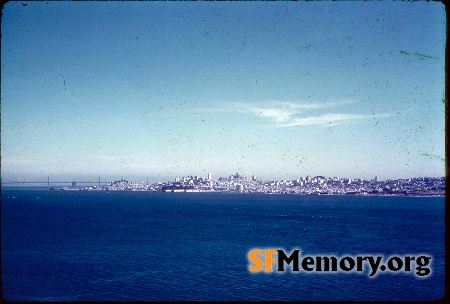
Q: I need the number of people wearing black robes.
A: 0